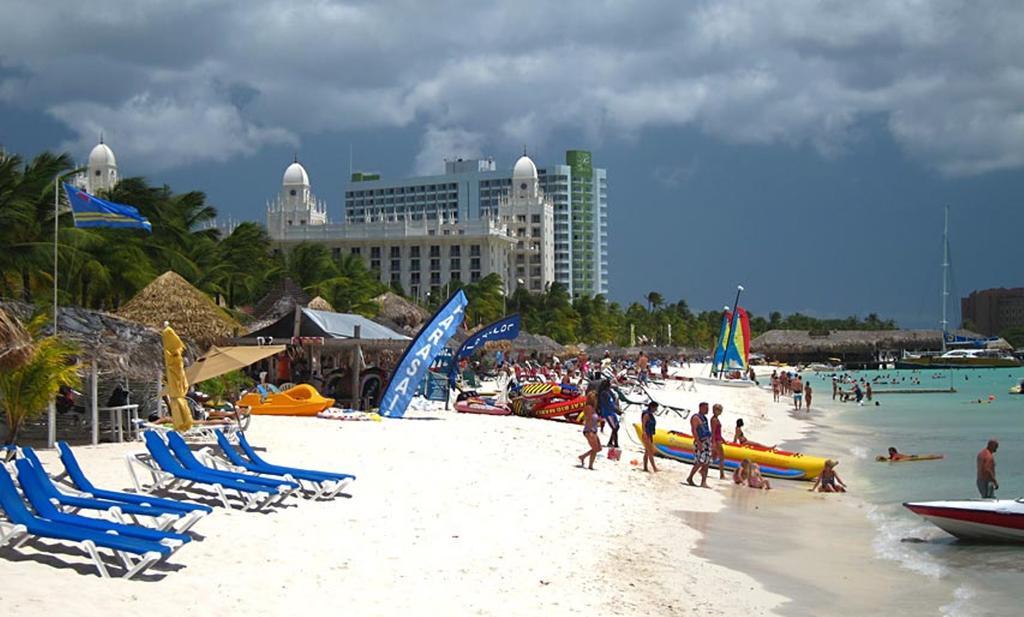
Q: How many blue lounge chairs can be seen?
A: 8